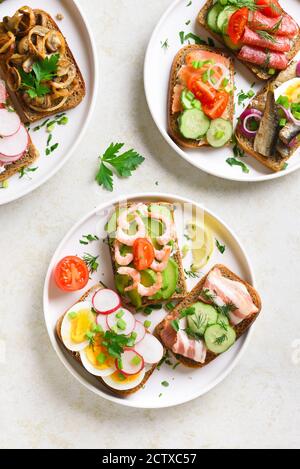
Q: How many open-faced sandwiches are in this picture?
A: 8